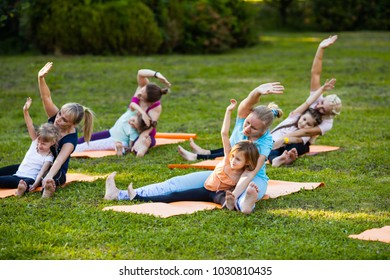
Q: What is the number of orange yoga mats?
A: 5